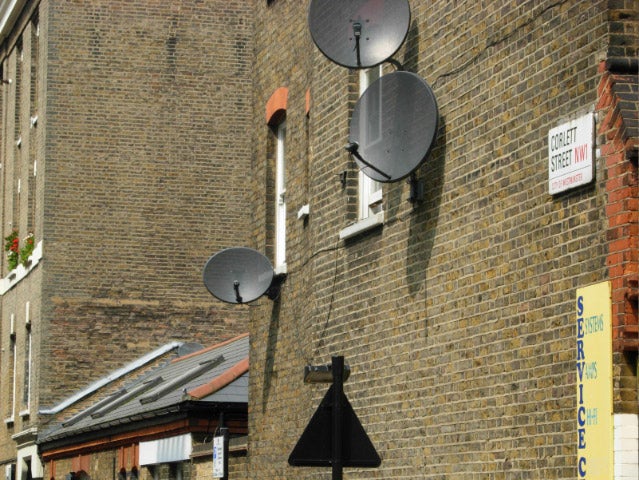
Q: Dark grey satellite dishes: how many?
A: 3